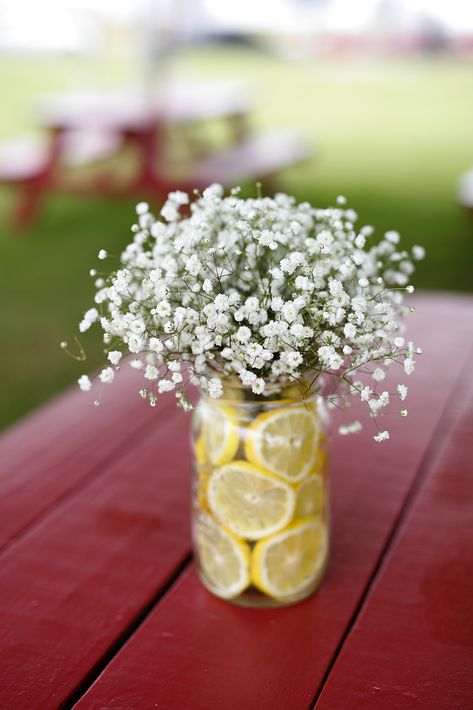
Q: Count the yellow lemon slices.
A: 6